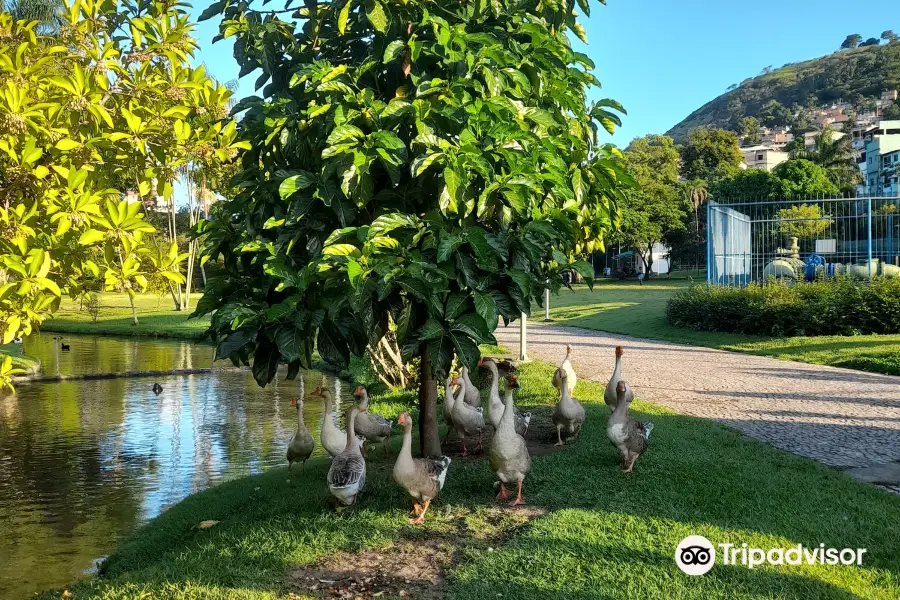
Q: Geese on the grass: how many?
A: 14